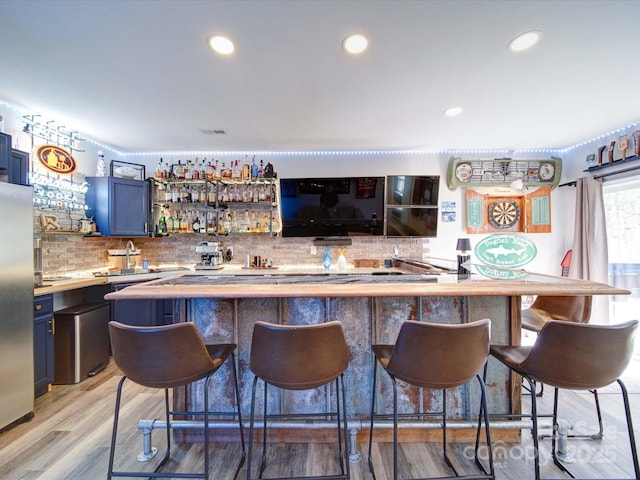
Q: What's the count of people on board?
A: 0